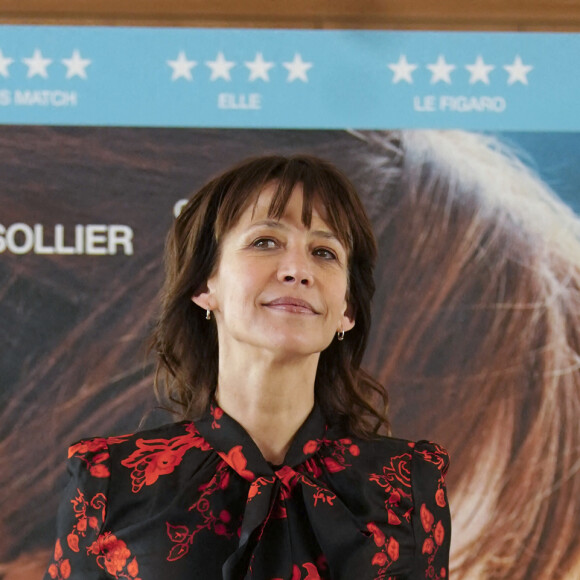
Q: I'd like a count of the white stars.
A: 11